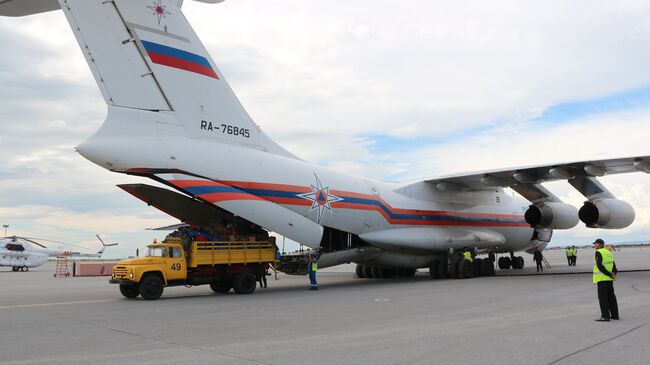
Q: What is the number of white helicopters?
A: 1